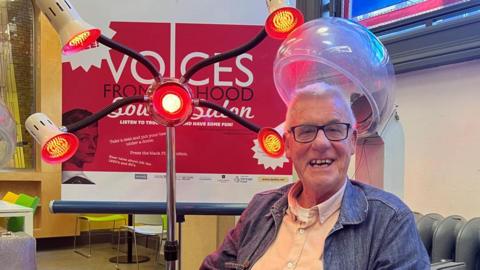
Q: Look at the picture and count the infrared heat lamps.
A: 5